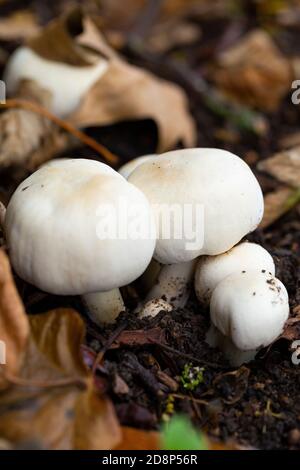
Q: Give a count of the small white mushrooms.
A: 2